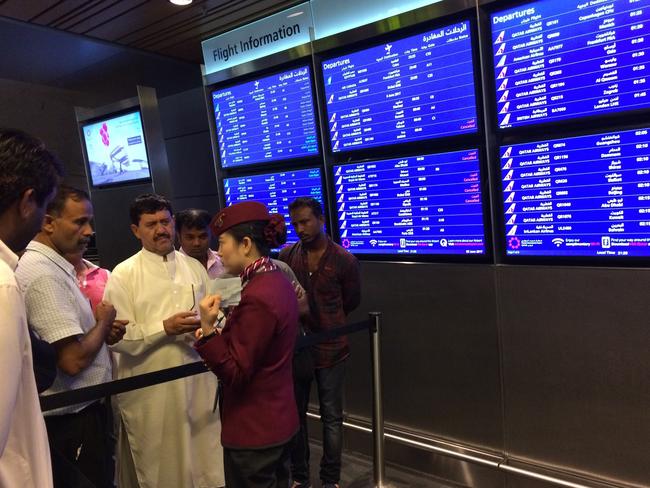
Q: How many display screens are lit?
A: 7